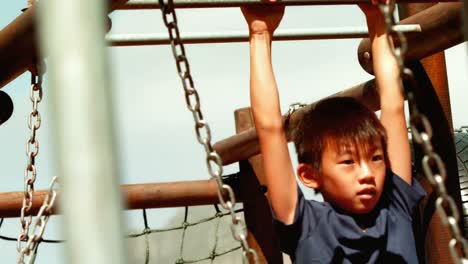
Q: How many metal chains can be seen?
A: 4